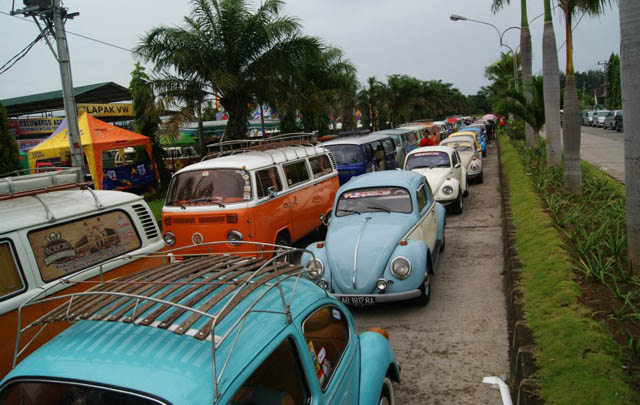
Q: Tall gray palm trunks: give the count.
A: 4